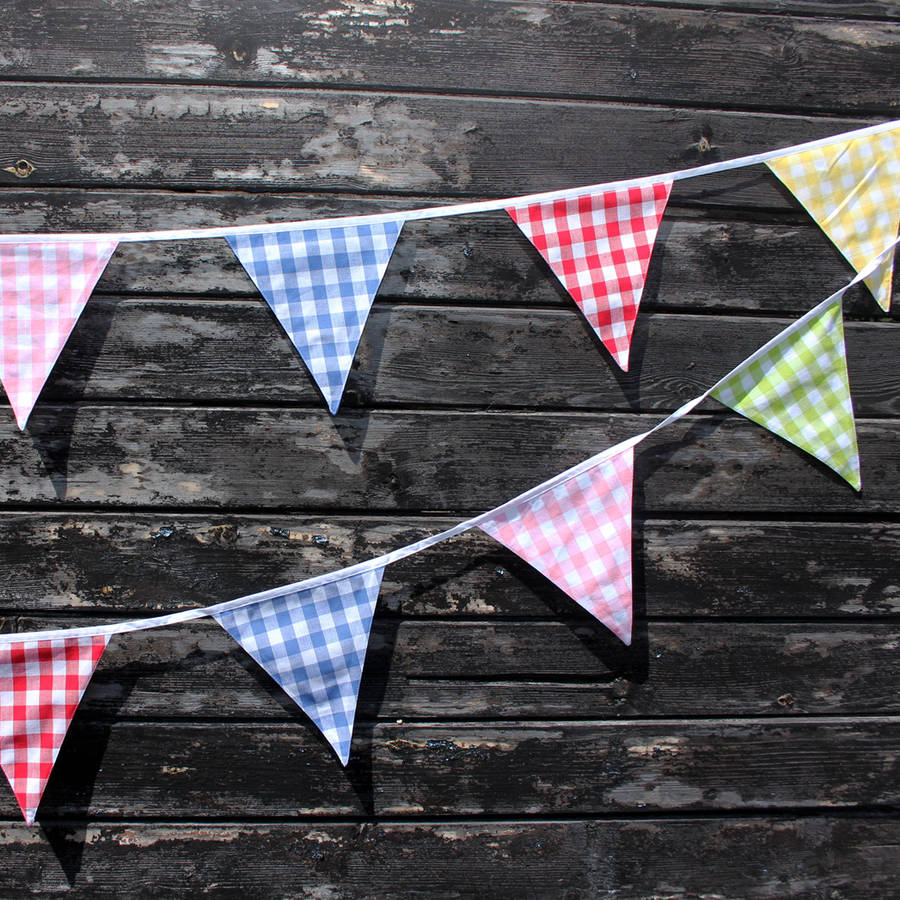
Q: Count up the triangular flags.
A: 8